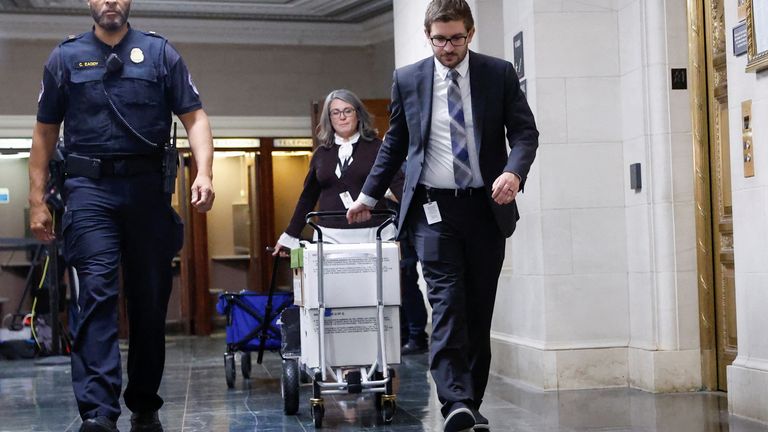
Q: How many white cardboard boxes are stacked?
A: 2